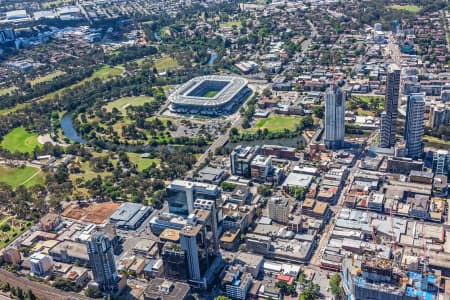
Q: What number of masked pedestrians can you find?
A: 0